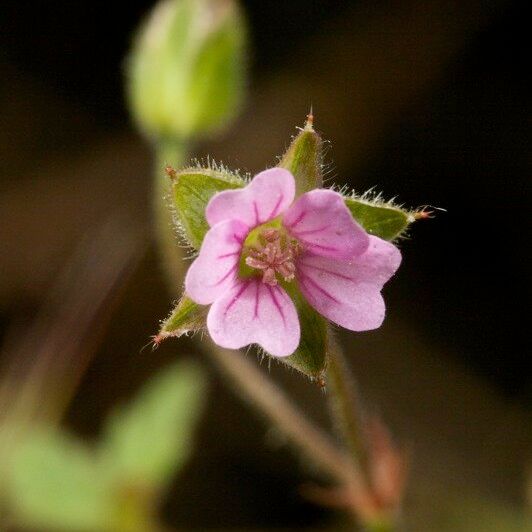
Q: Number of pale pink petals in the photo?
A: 5